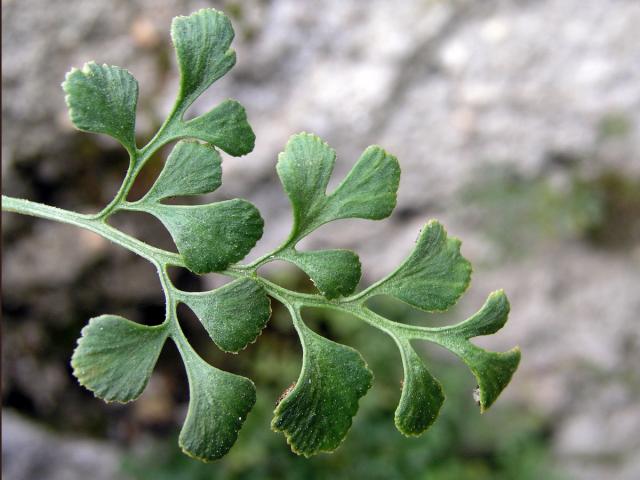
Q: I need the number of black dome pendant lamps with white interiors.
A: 0